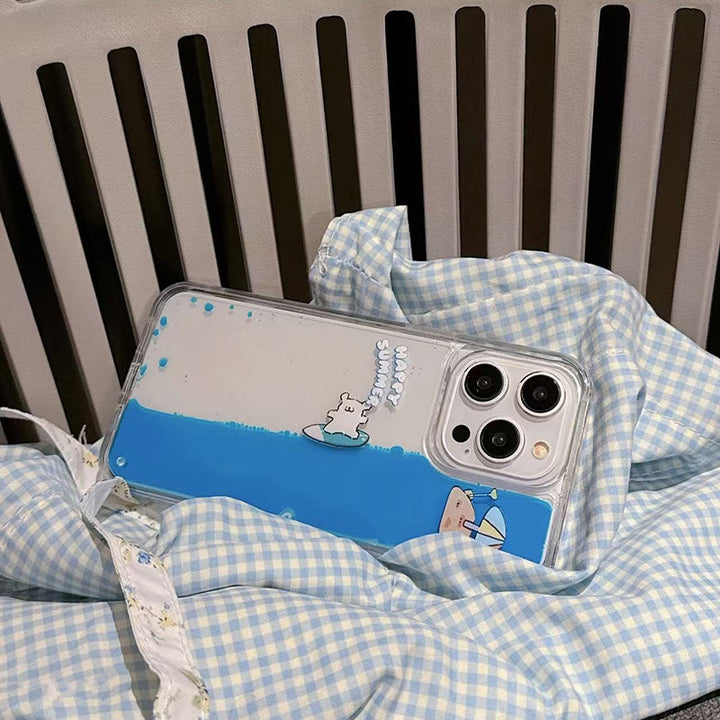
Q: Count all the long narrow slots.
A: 13